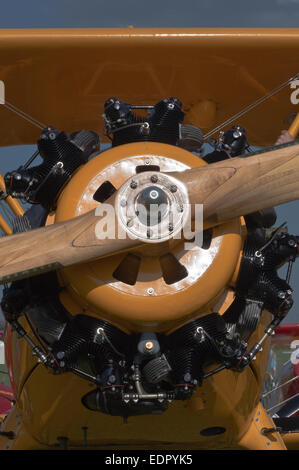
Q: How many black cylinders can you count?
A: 7